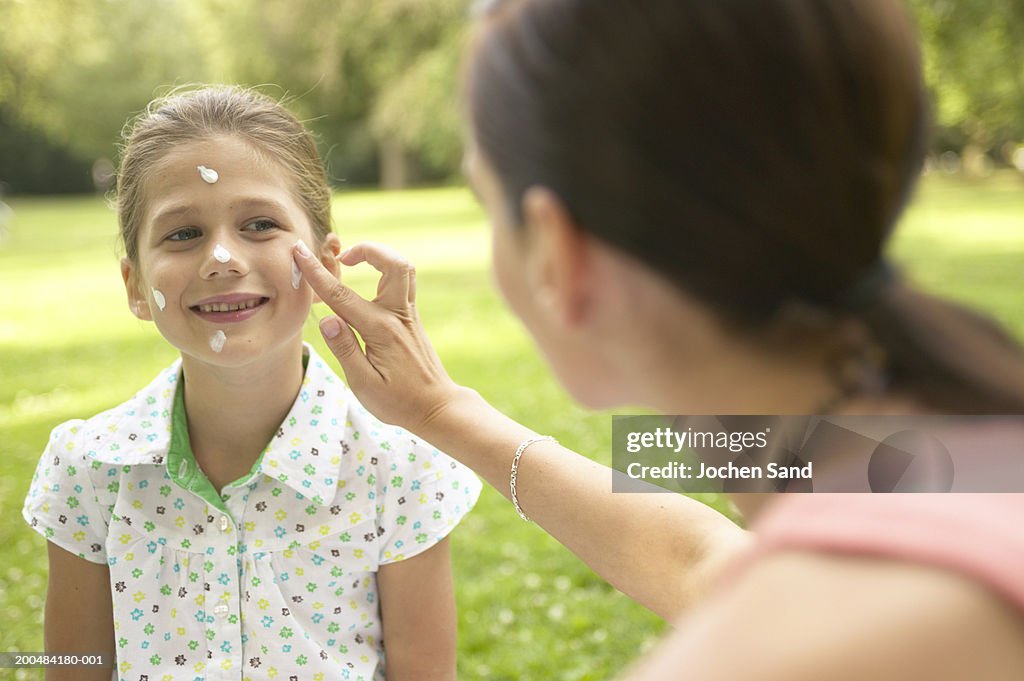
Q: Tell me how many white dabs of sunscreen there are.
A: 5